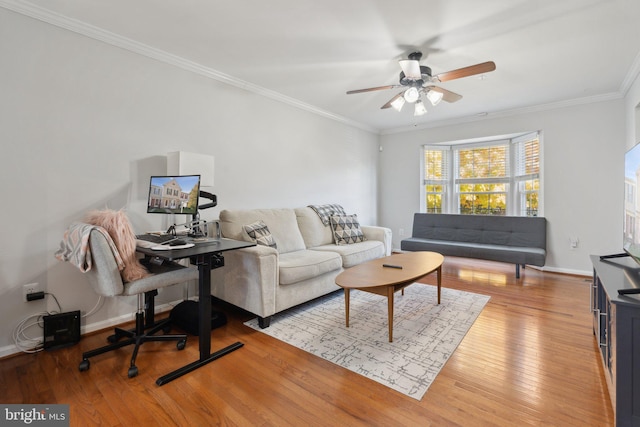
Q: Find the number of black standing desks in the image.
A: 1